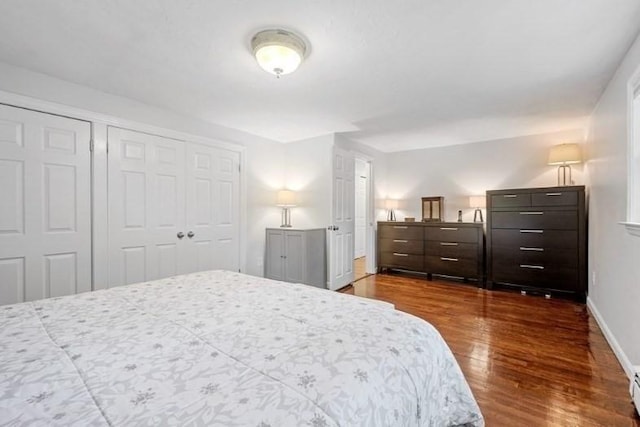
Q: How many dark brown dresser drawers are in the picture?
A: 12